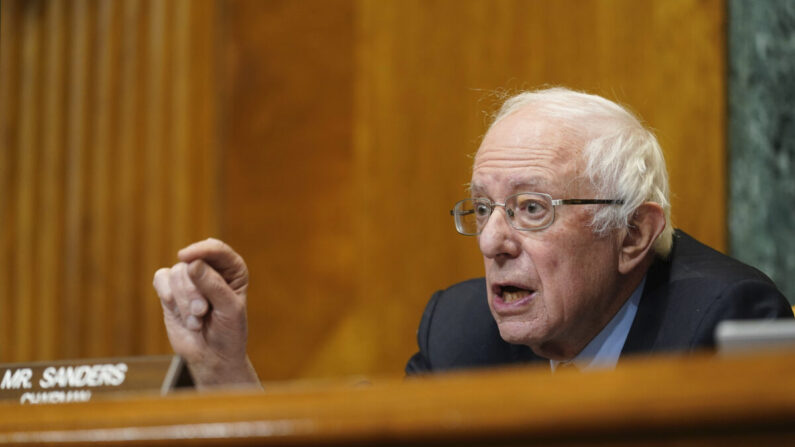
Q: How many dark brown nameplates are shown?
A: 1